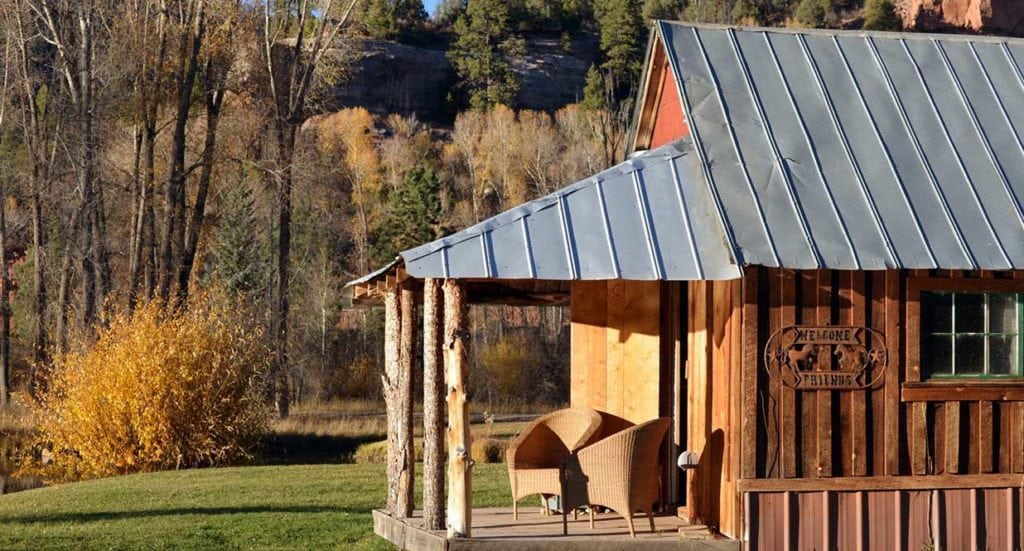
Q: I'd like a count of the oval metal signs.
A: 1